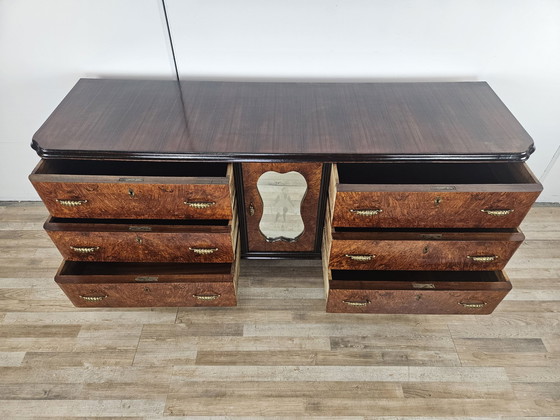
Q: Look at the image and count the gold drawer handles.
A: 12